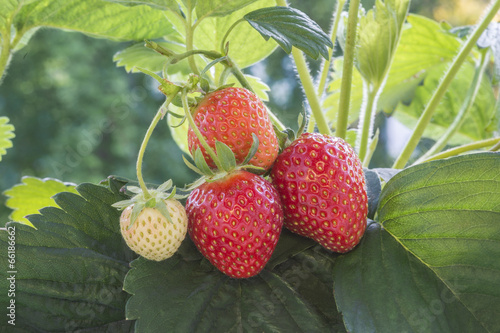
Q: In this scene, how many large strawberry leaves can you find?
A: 3